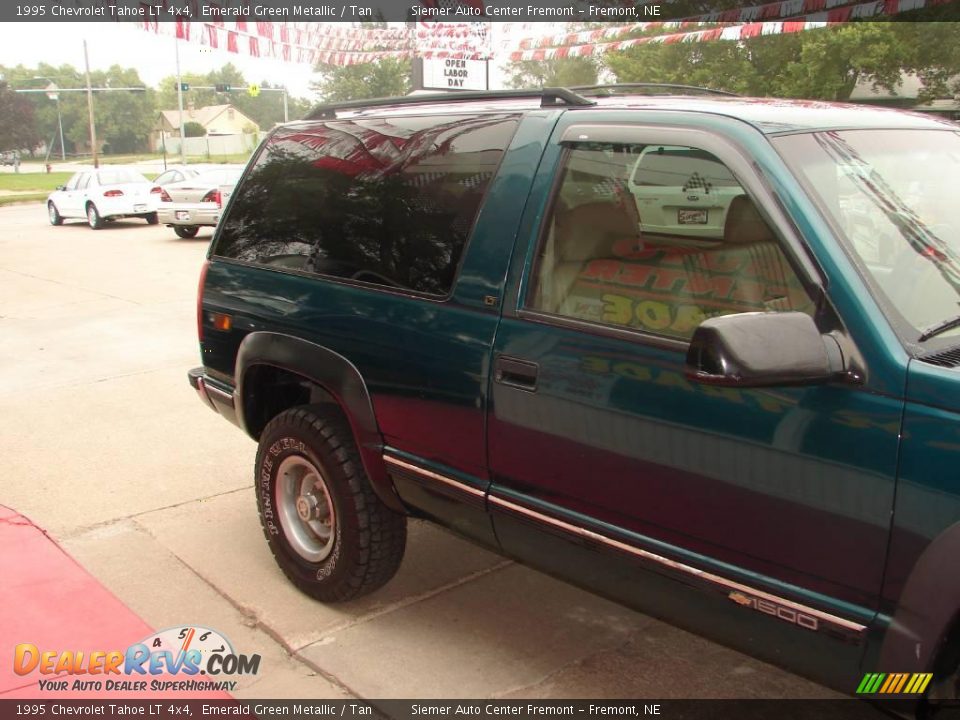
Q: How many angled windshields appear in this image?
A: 1